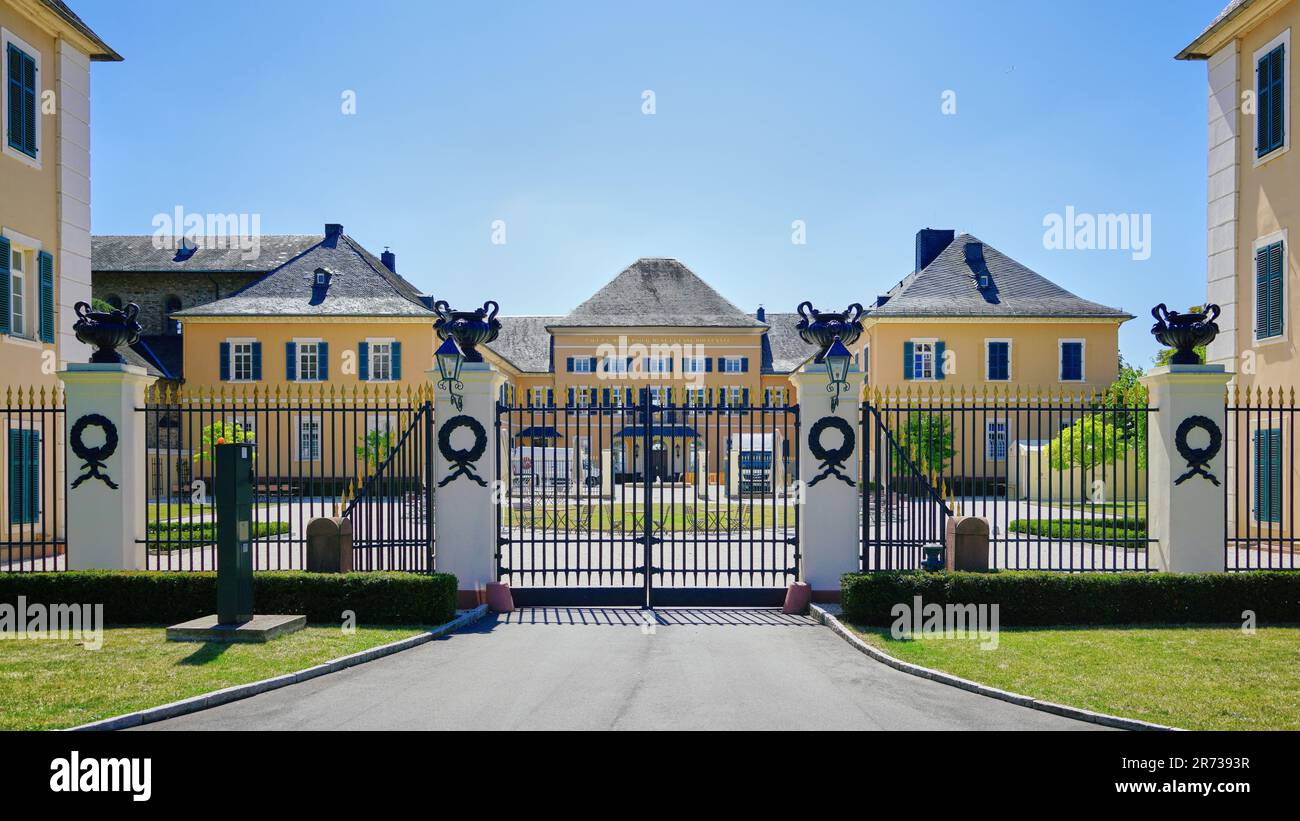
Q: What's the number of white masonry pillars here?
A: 4